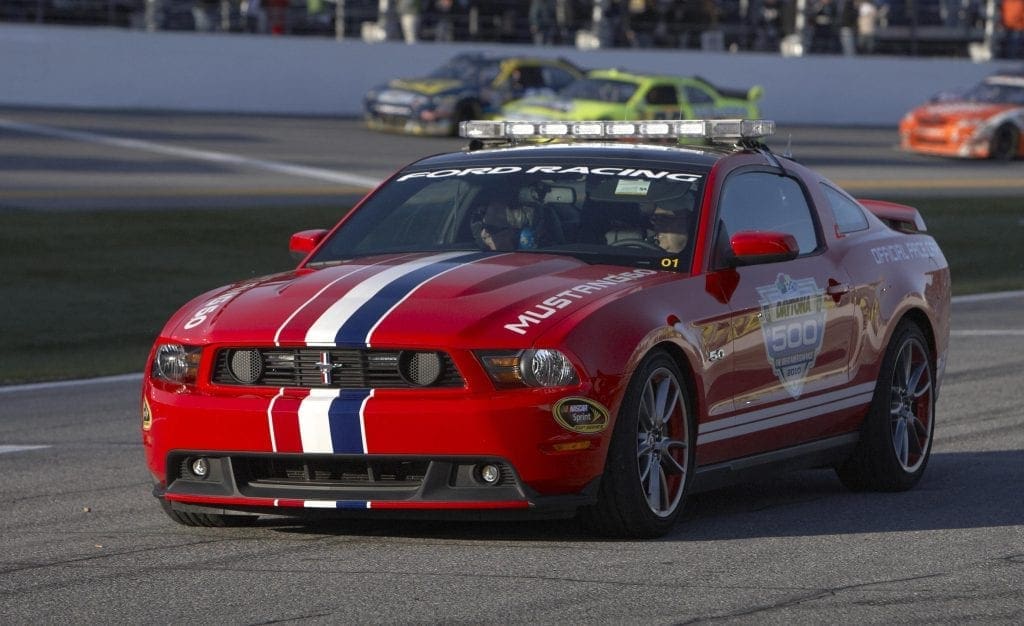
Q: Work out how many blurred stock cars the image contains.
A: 3